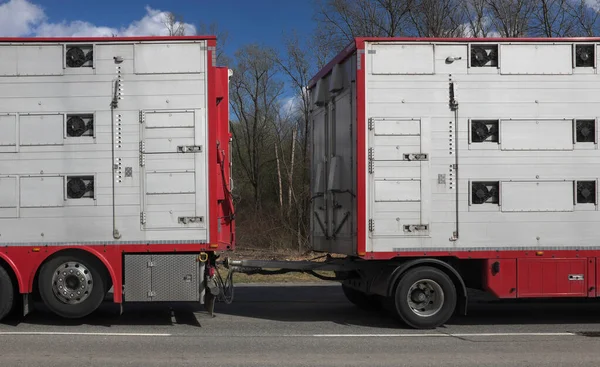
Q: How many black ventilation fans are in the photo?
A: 9